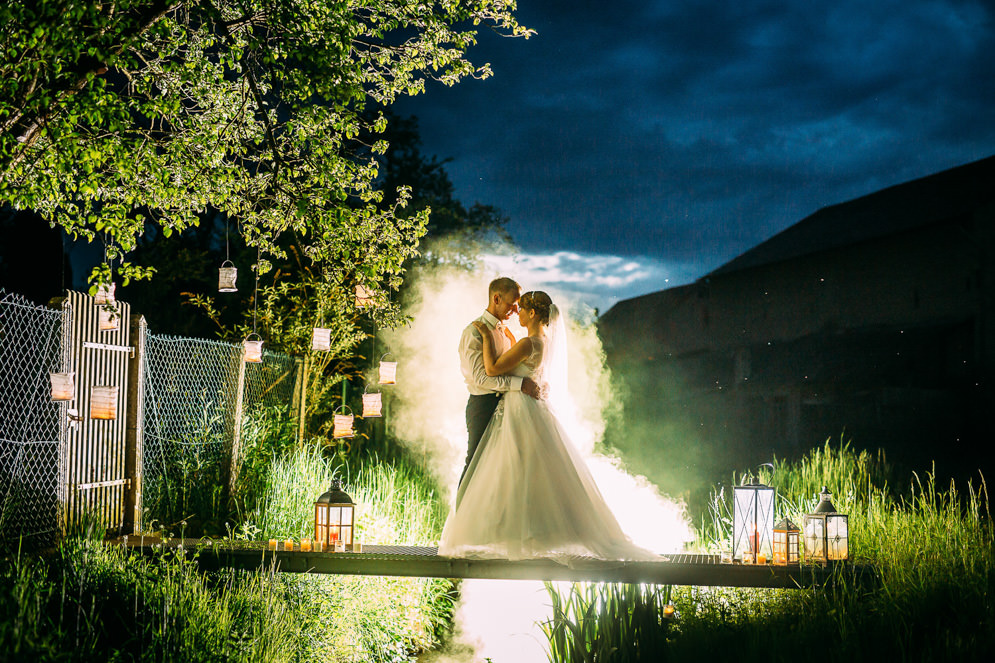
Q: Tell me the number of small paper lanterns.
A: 11